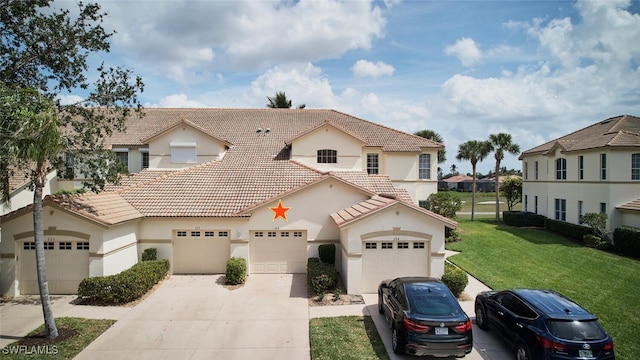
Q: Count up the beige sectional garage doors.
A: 4